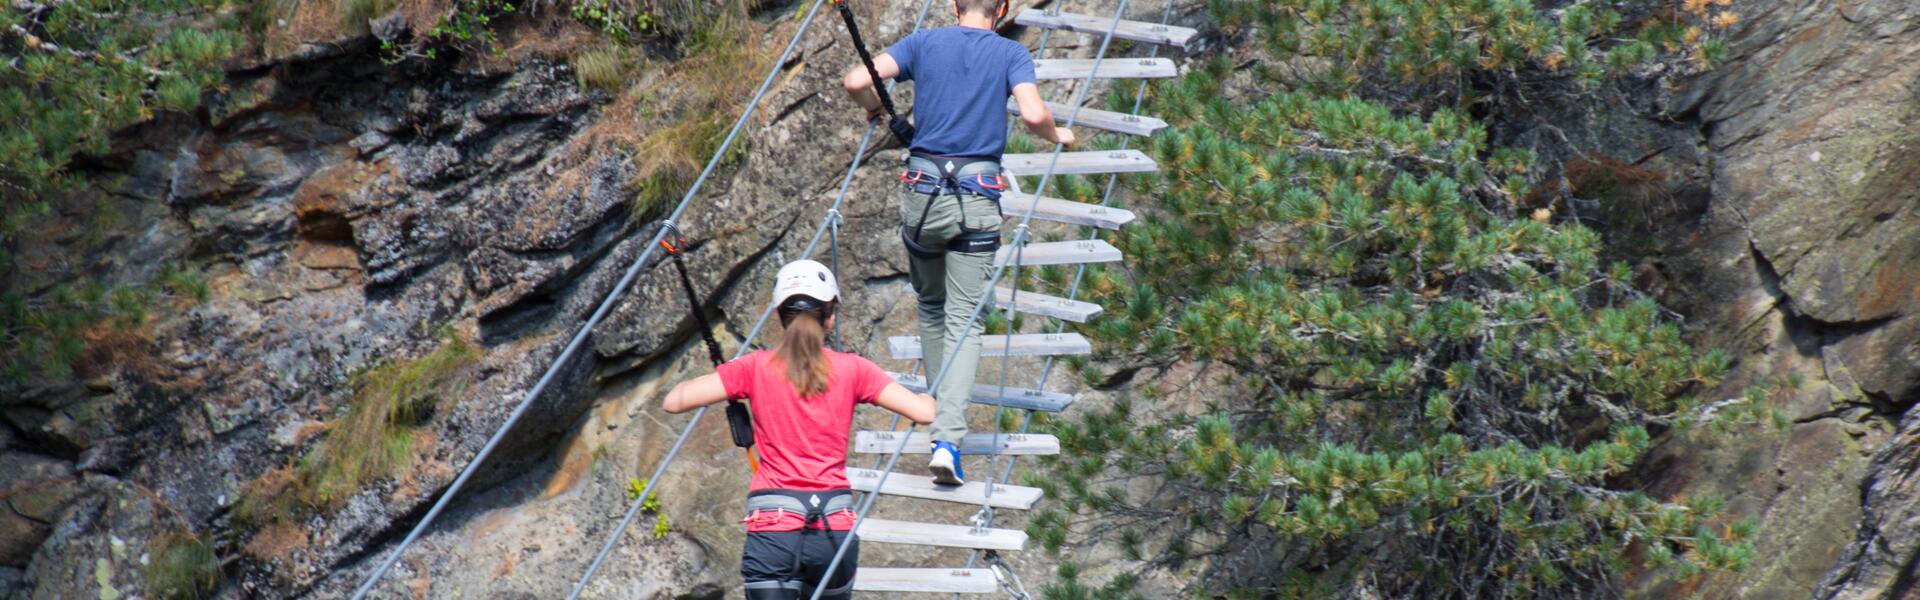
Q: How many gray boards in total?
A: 13